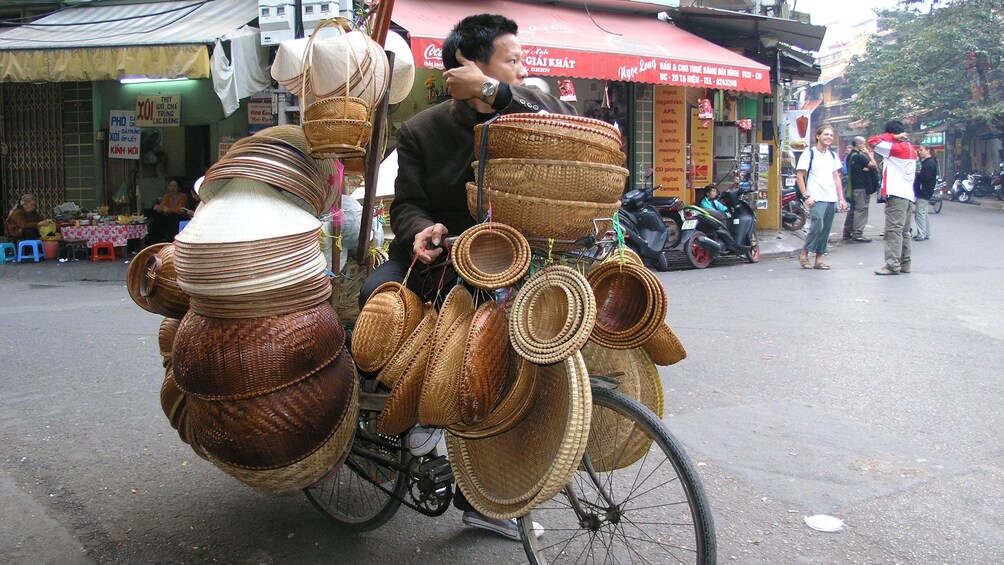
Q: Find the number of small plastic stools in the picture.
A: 3